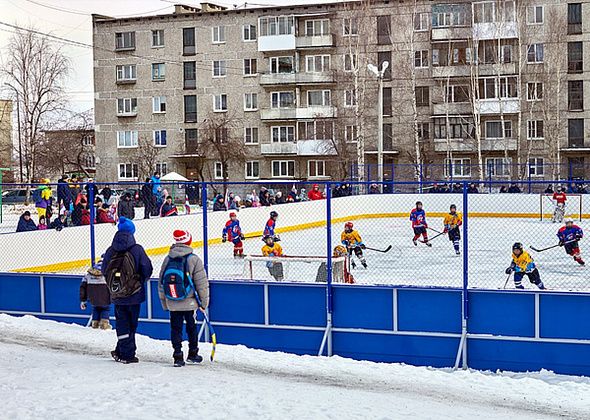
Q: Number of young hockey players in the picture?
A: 10